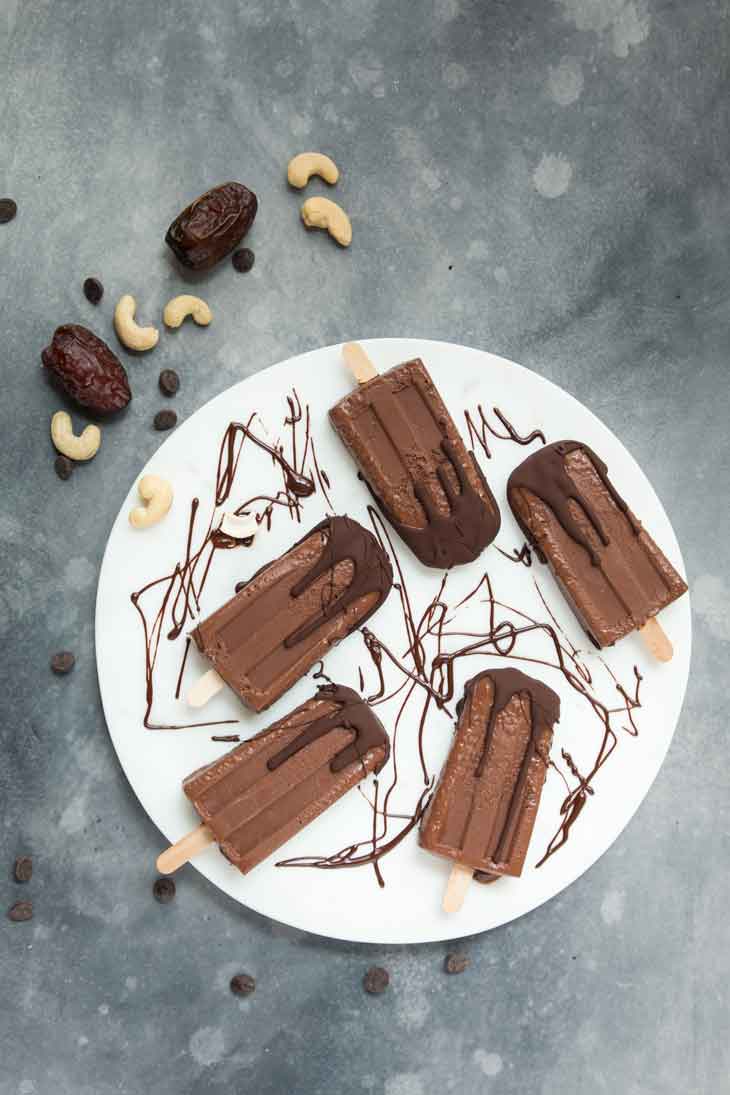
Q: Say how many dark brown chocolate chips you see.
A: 13